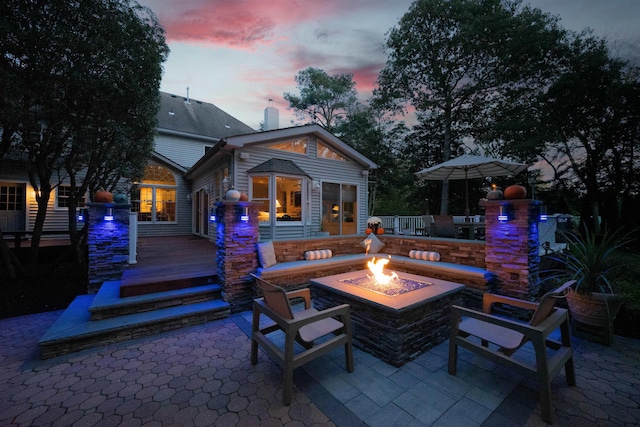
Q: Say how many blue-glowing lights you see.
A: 6